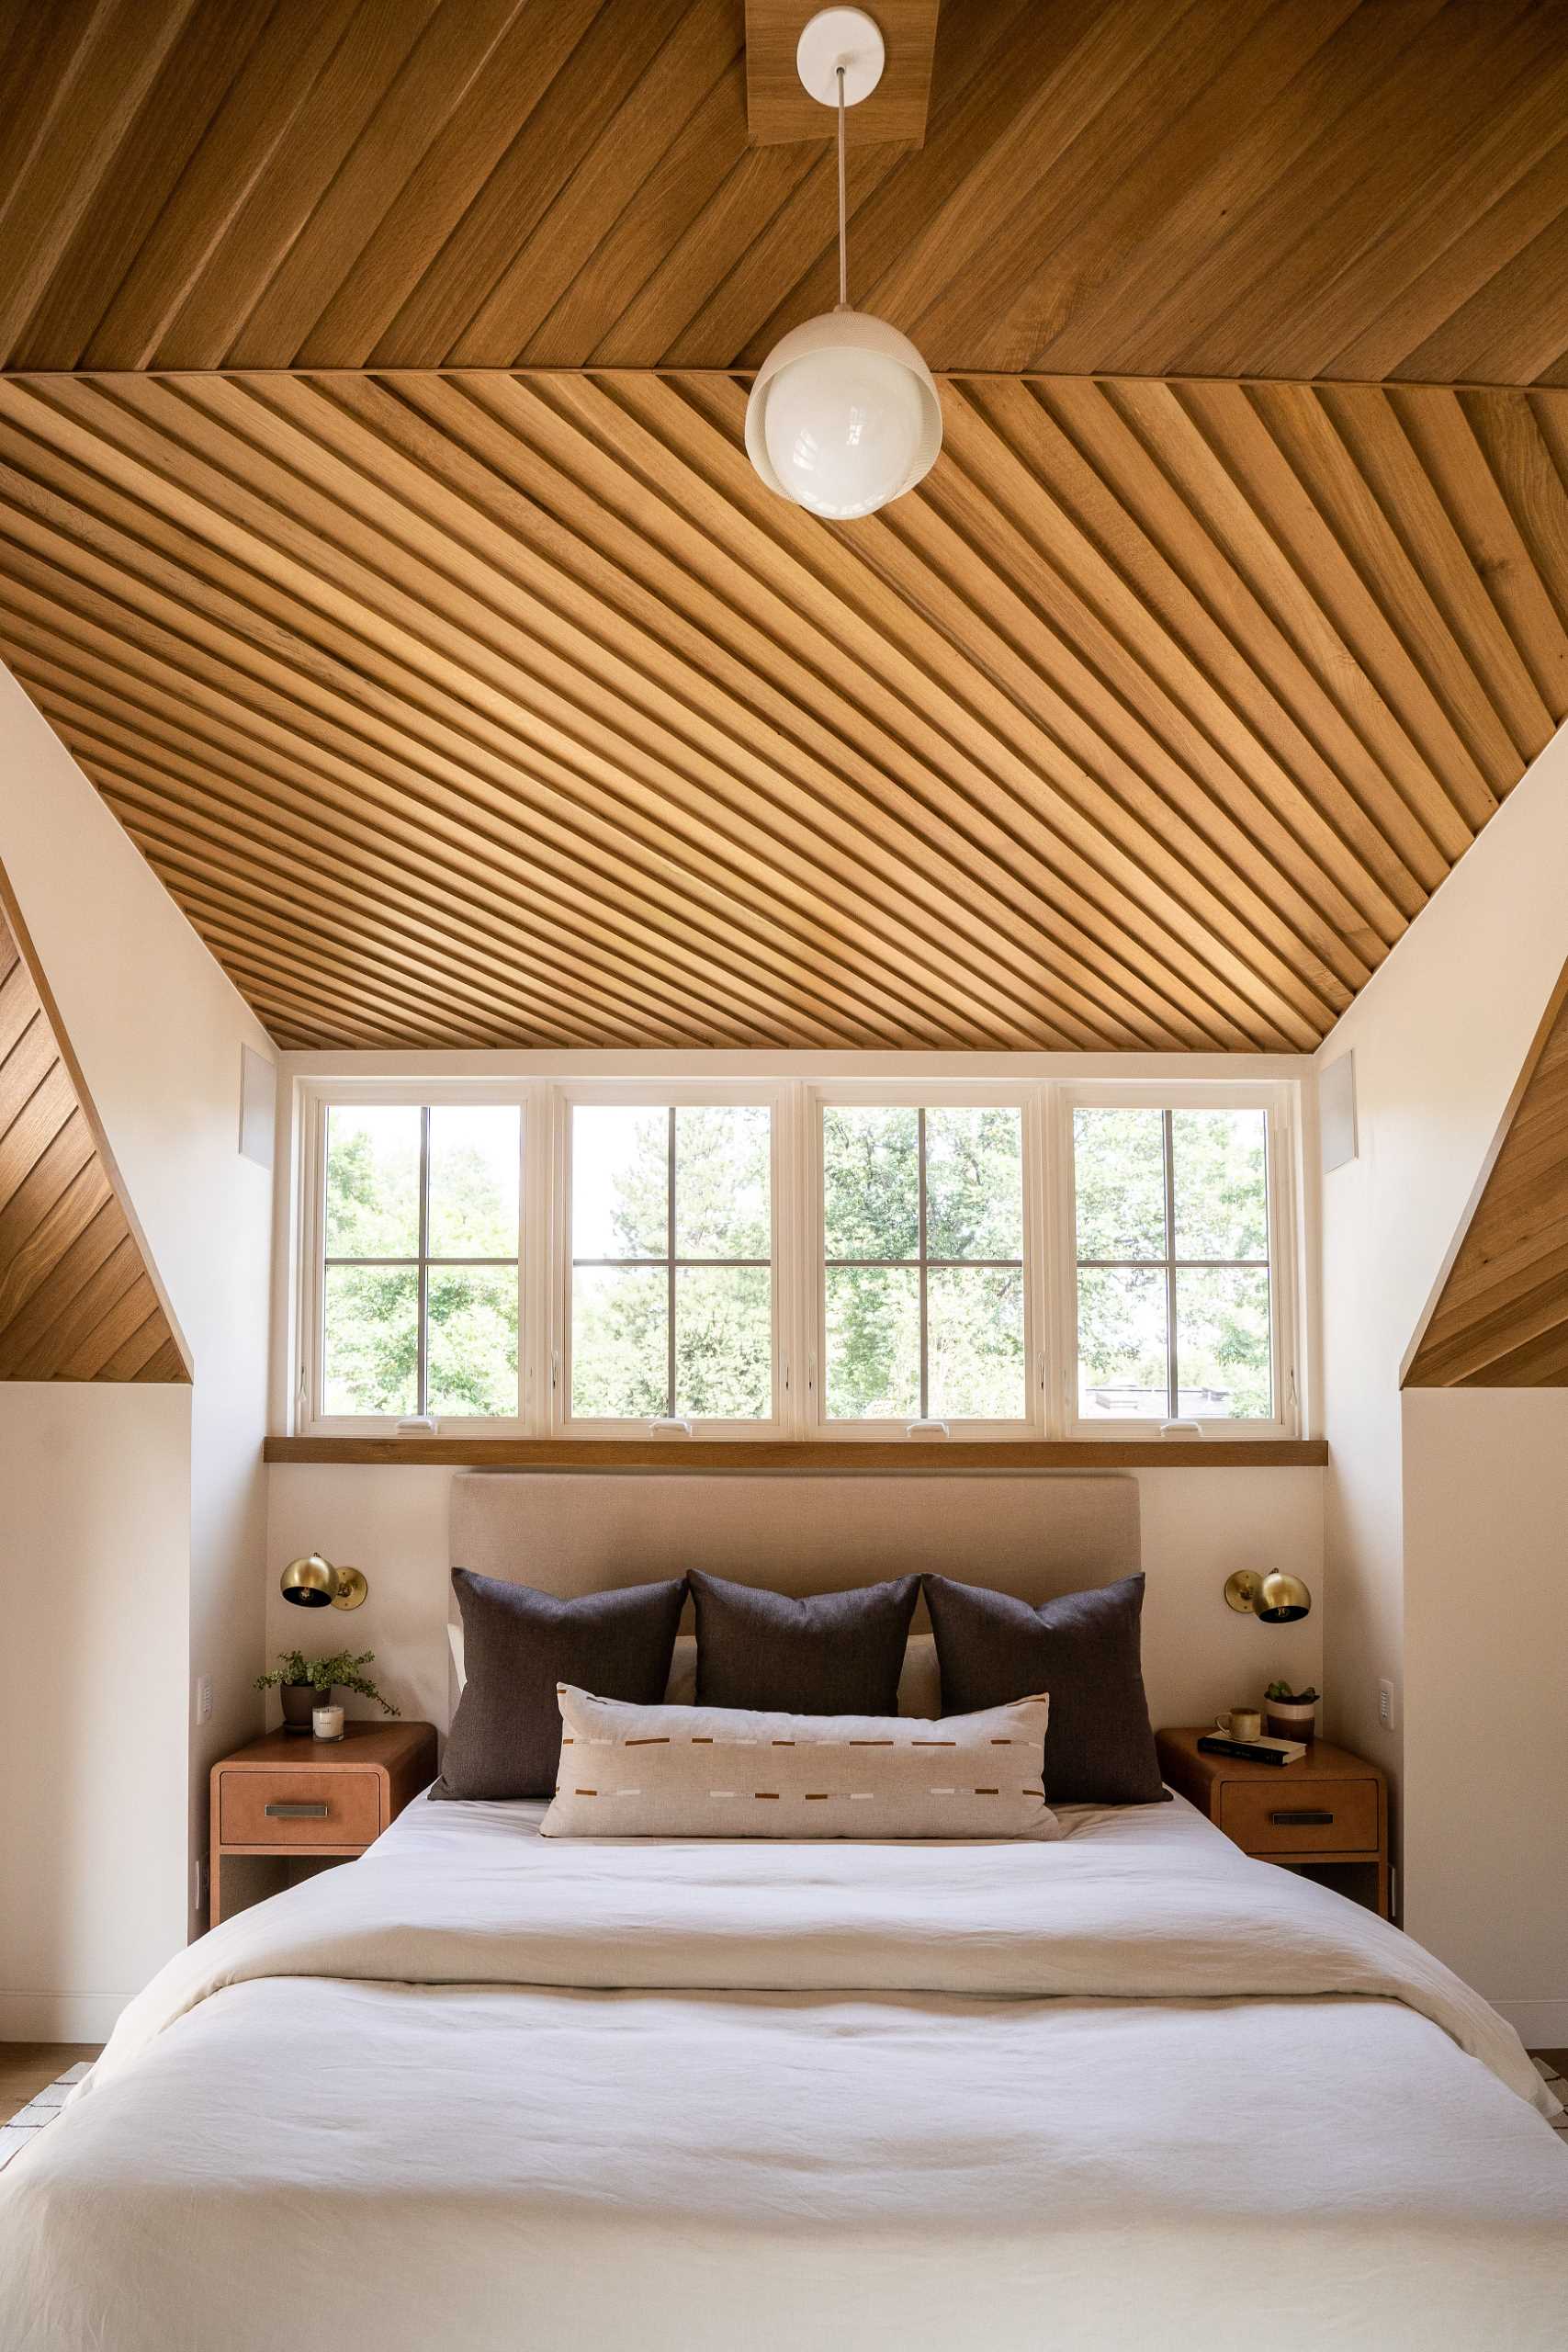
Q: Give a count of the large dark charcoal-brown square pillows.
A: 3